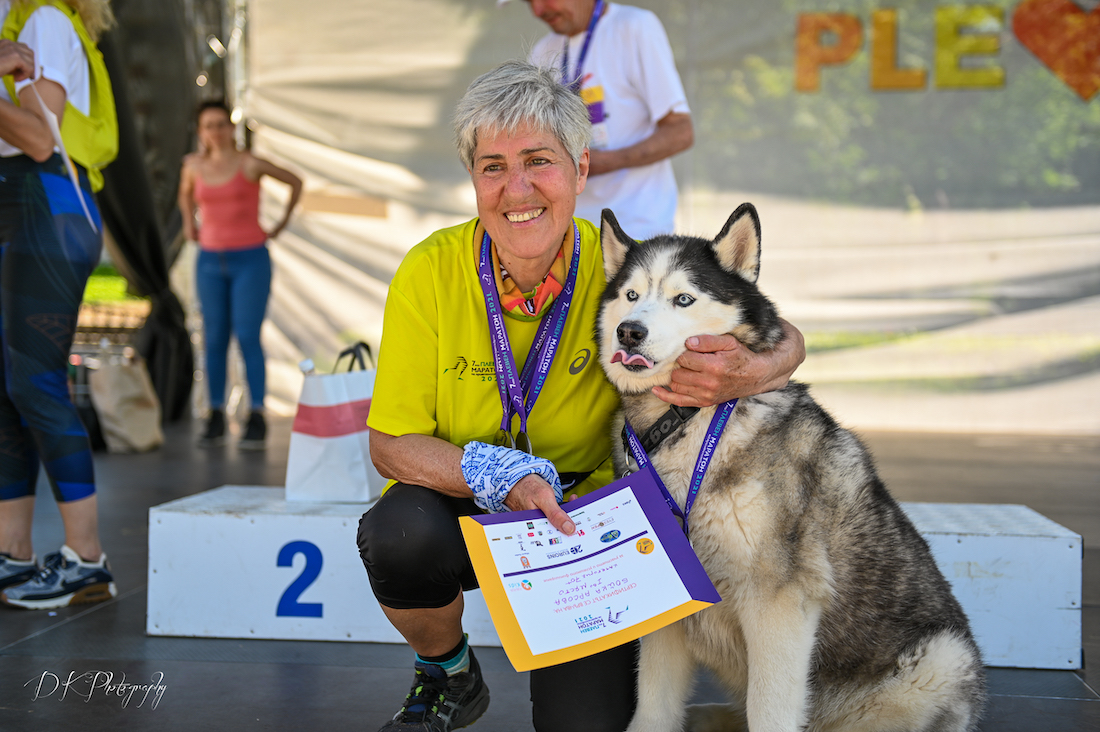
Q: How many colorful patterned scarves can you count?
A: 1